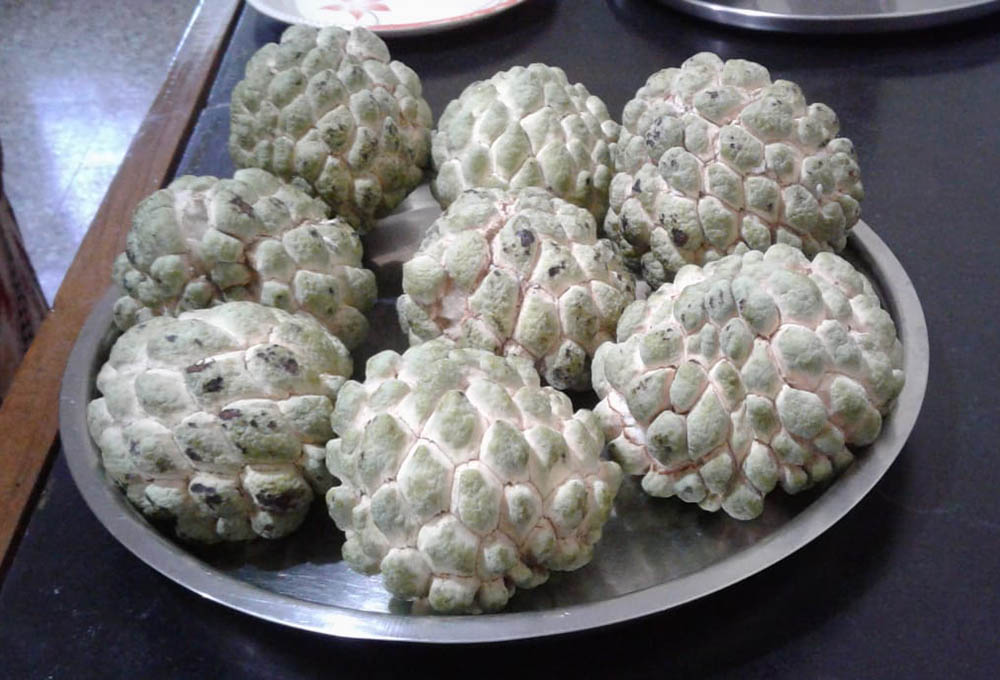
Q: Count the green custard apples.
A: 8